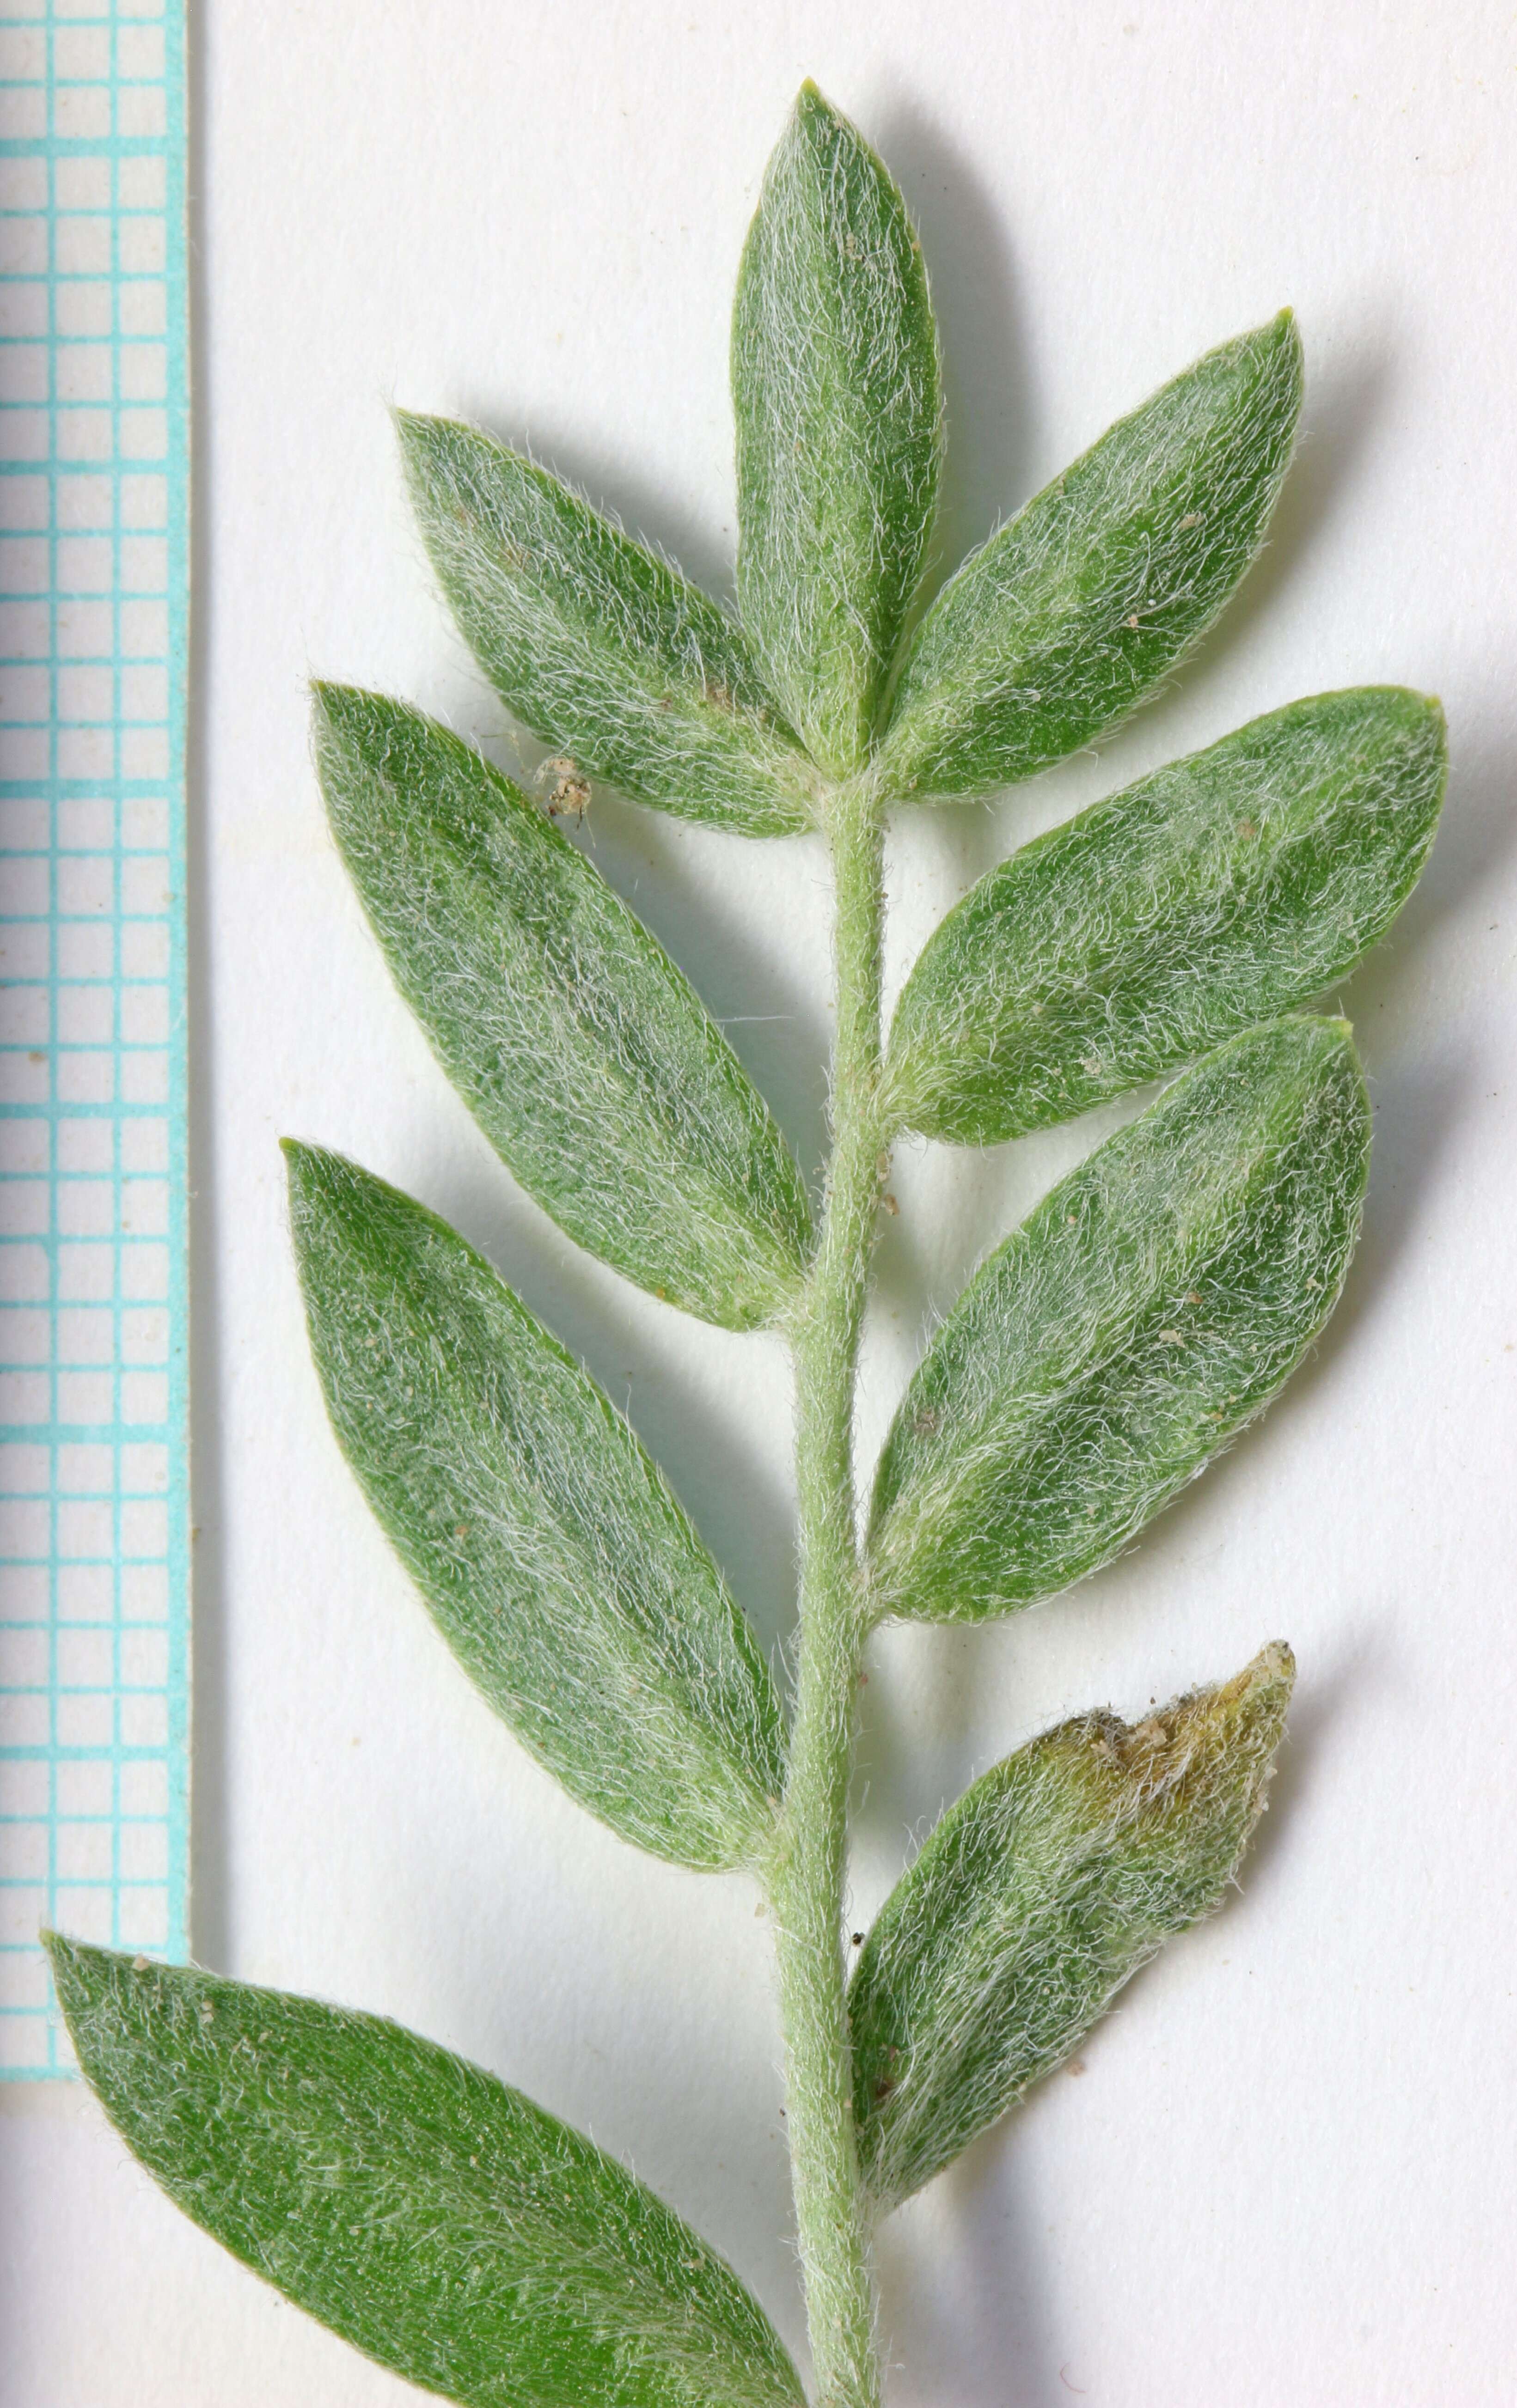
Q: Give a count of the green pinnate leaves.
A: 9